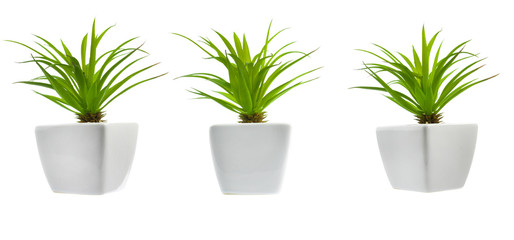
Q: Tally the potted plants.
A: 3